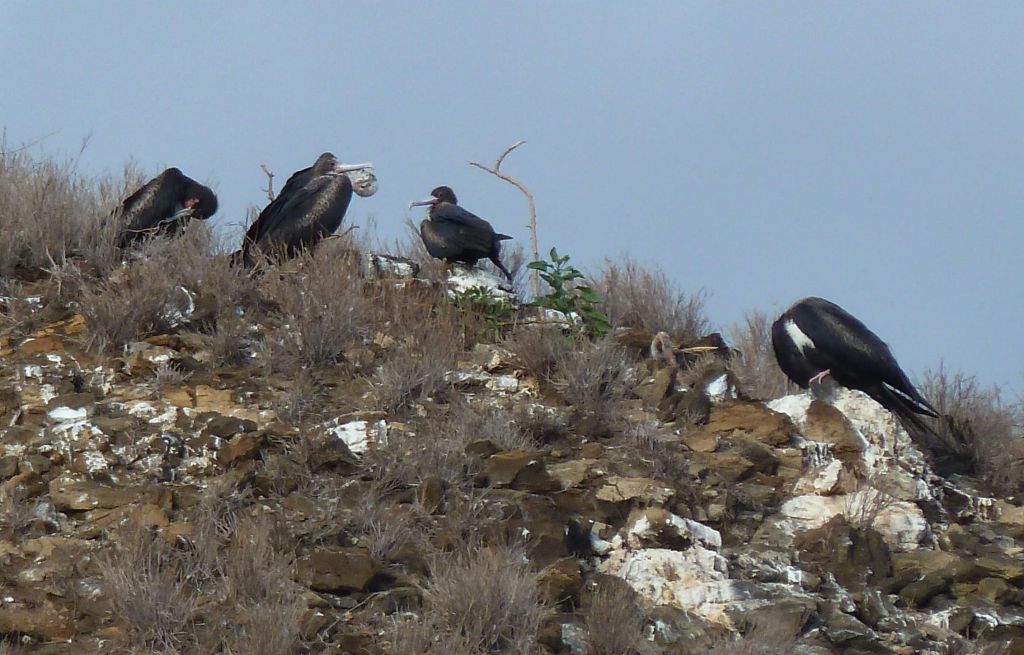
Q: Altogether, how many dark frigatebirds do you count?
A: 4